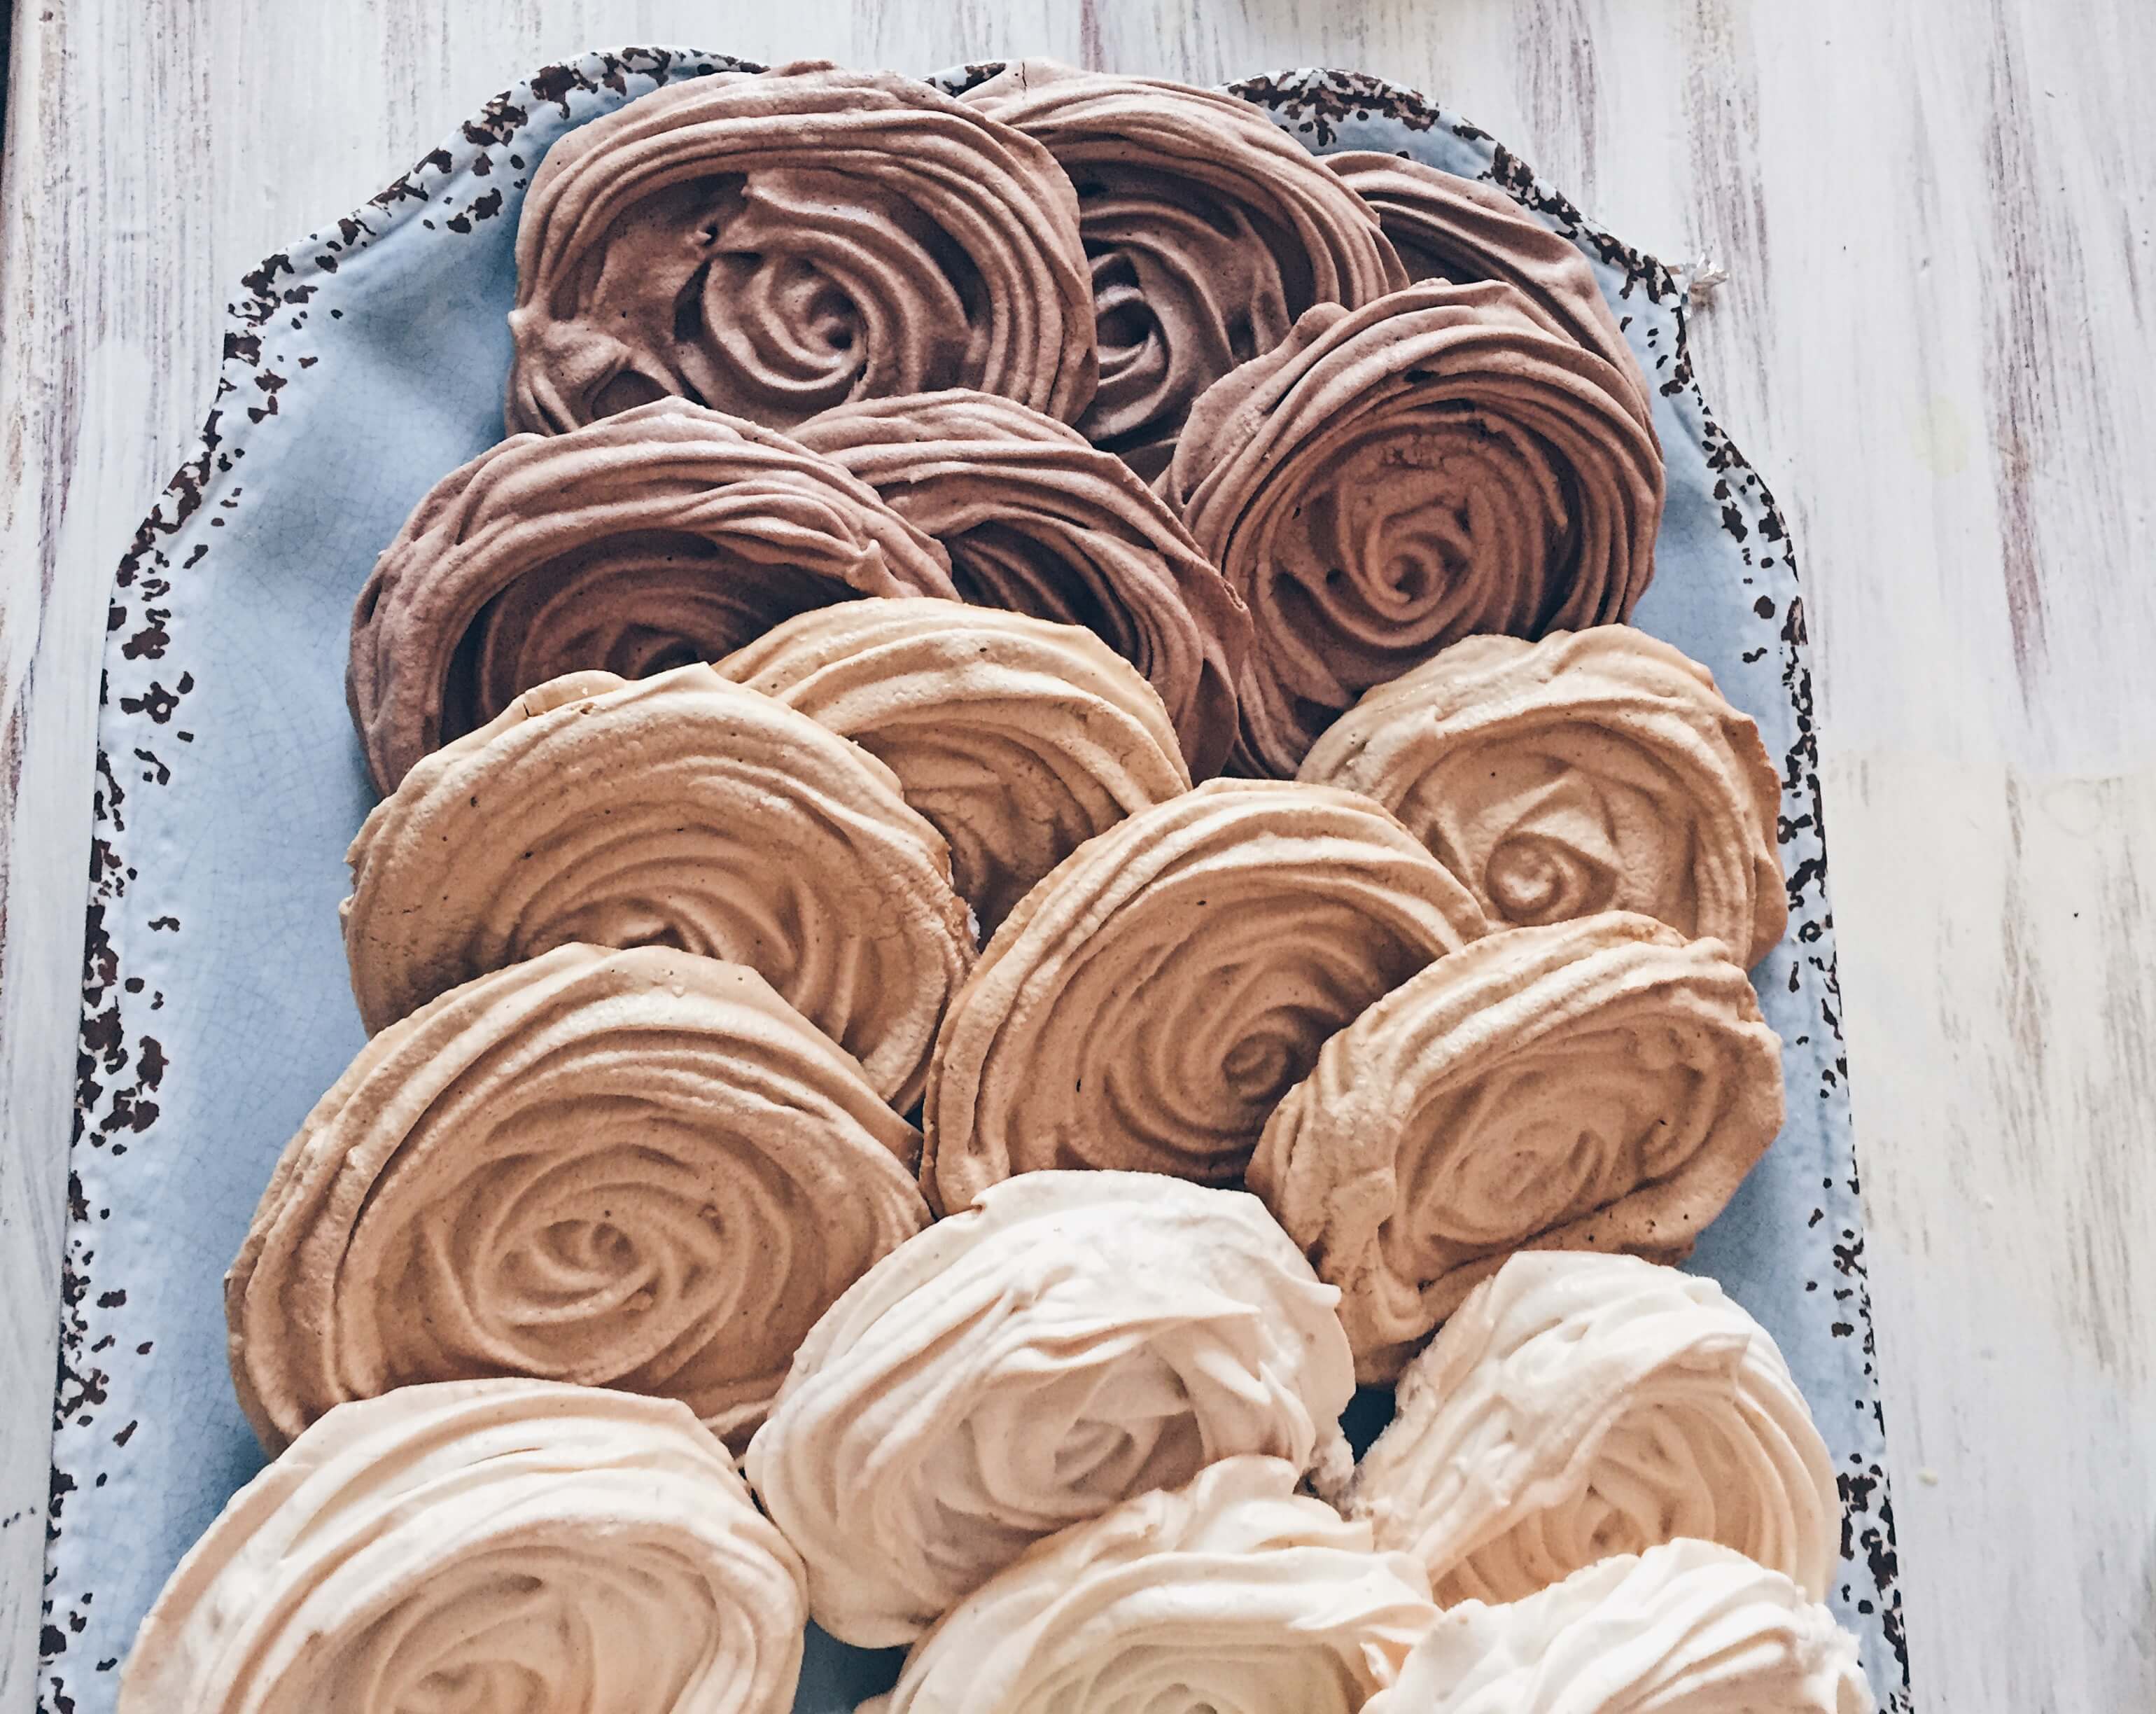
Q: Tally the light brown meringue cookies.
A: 6